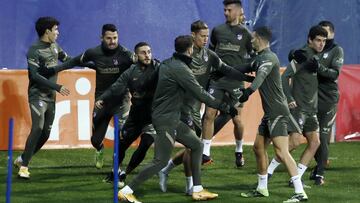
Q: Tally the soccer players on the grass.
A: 9